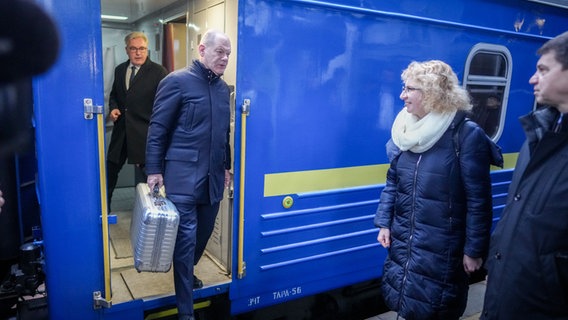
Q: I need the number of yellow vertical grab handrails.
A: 2